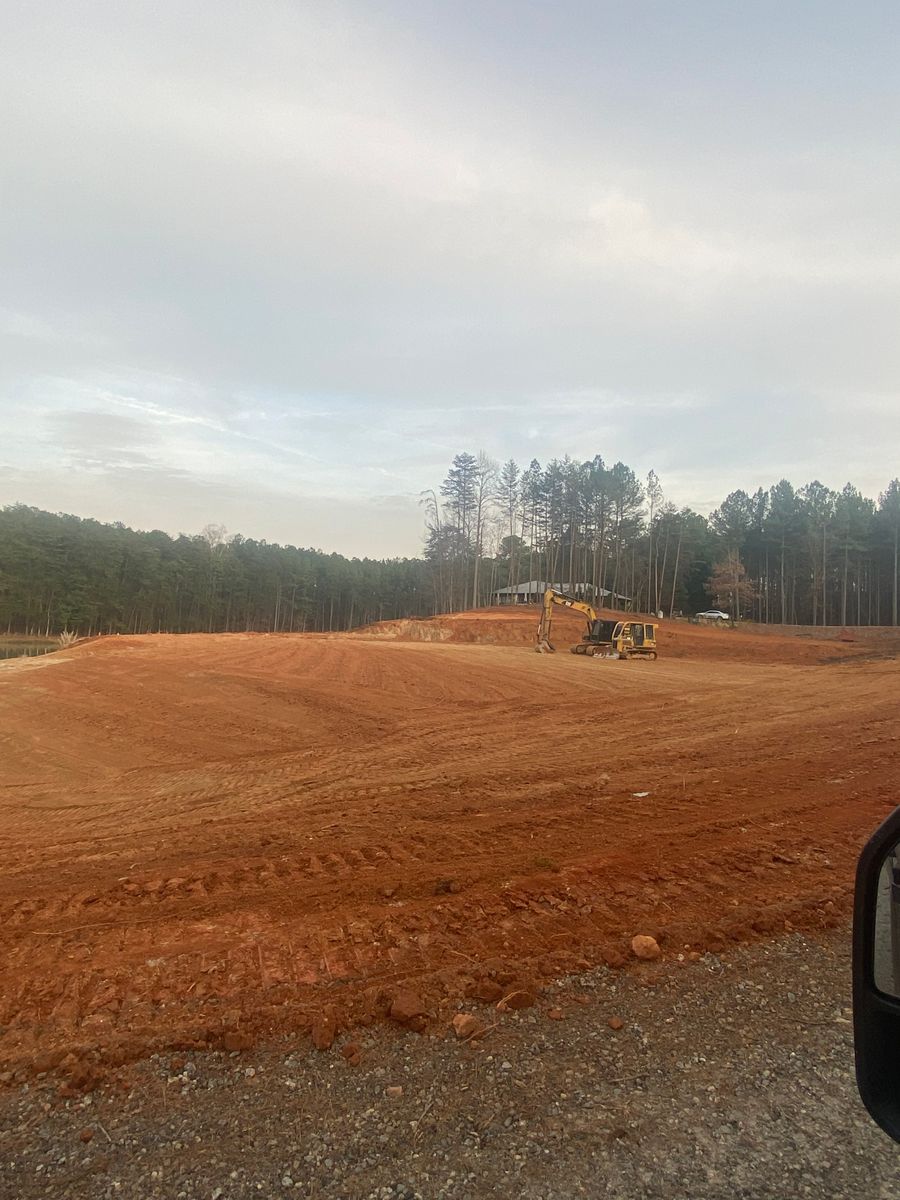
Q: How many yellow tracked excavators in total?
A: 1